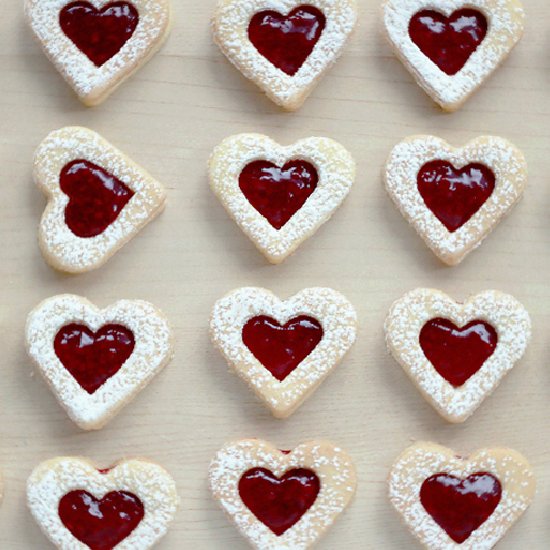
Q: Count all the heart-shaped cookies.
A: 12